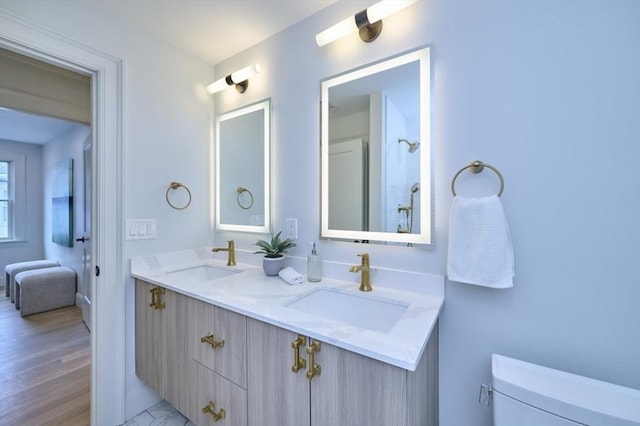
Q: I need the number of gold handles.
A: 6